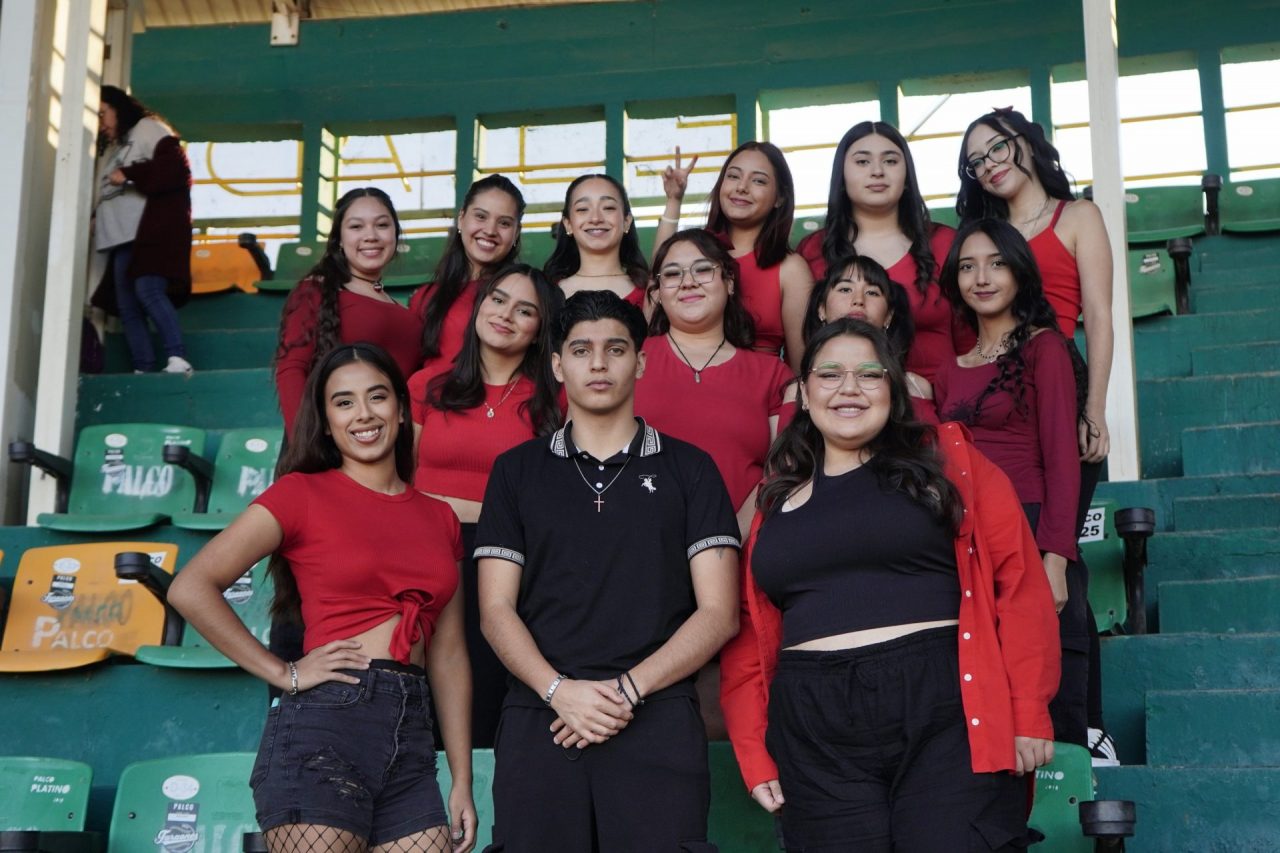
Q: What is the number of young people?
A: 13